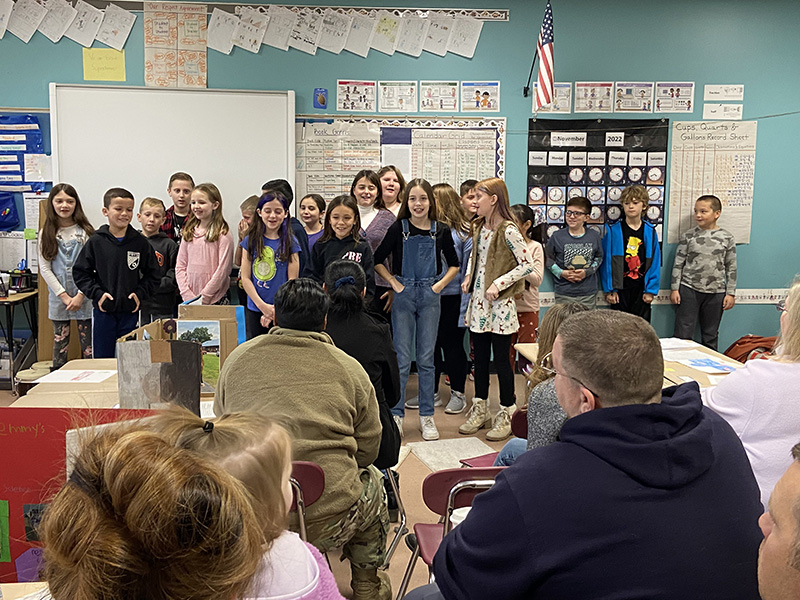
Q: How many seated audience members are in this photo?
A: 8